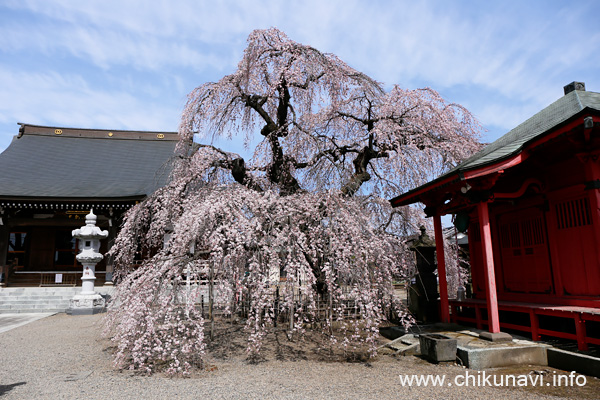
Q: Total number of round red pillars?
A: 2